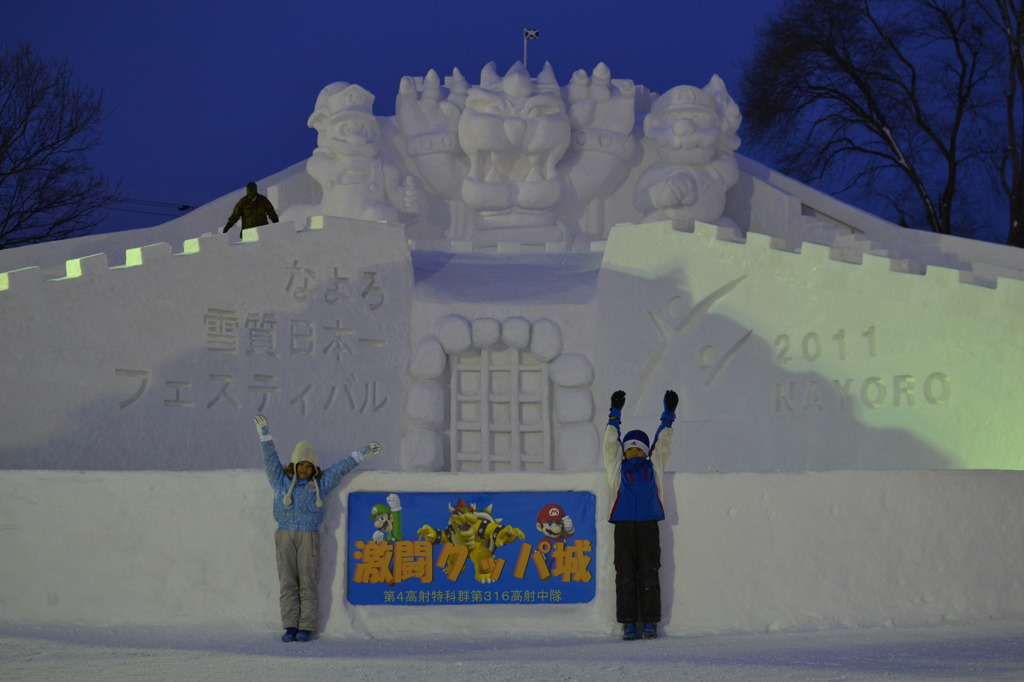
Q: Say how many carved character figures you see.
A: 3